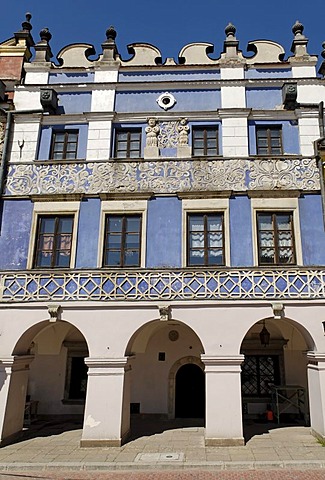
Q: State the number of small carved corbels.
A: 3